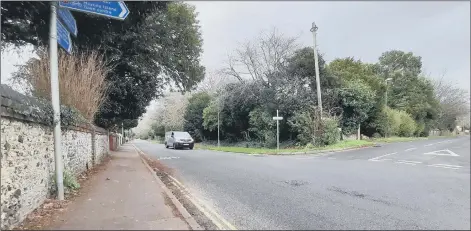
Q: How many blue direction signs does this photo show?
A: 3